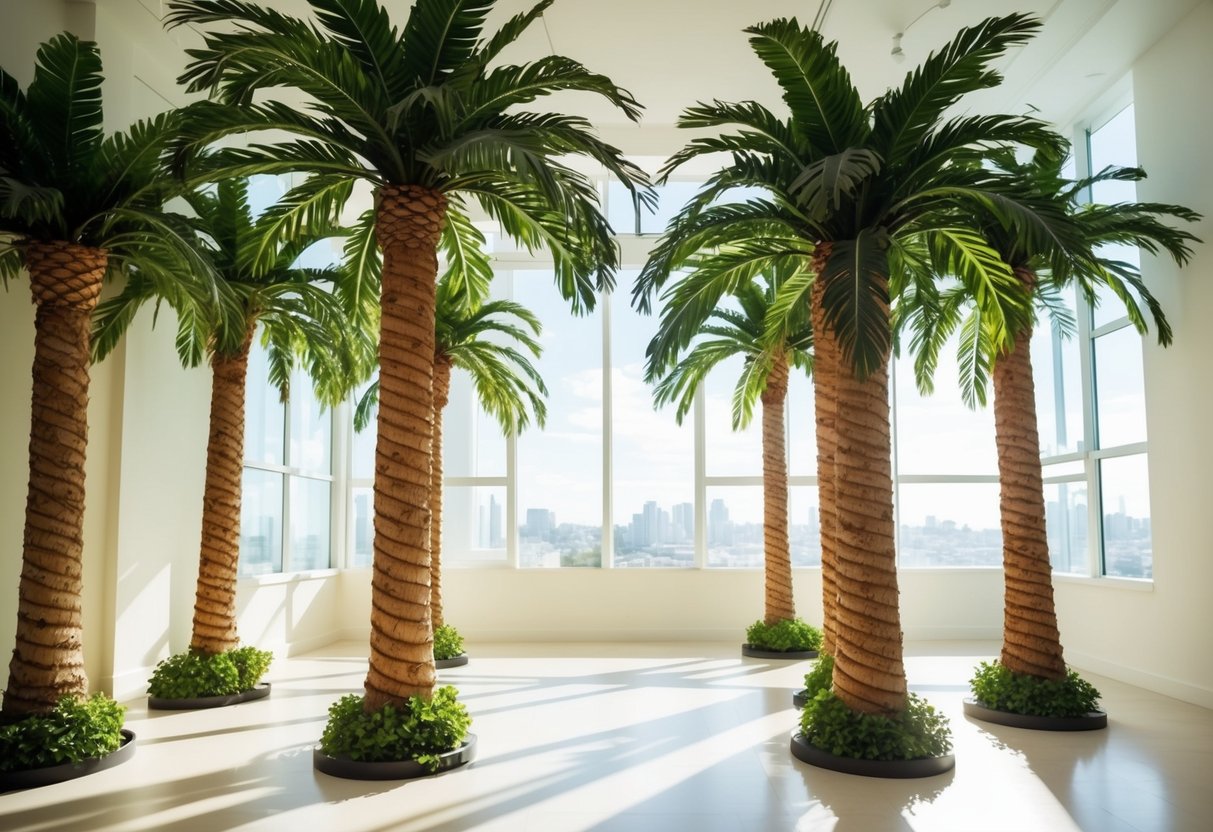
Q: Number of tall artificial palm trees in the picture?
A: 8